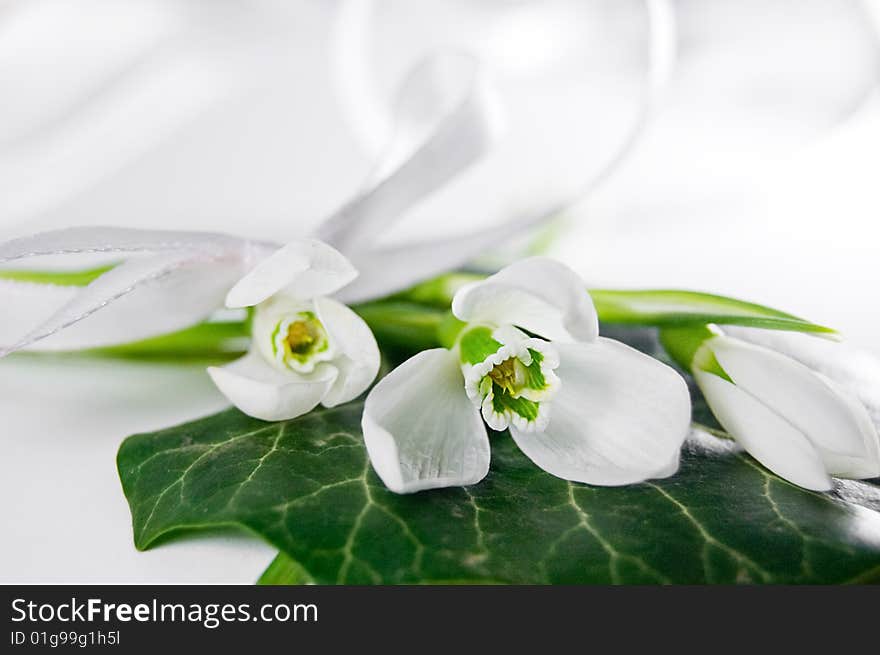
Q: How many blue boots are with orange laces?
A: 0